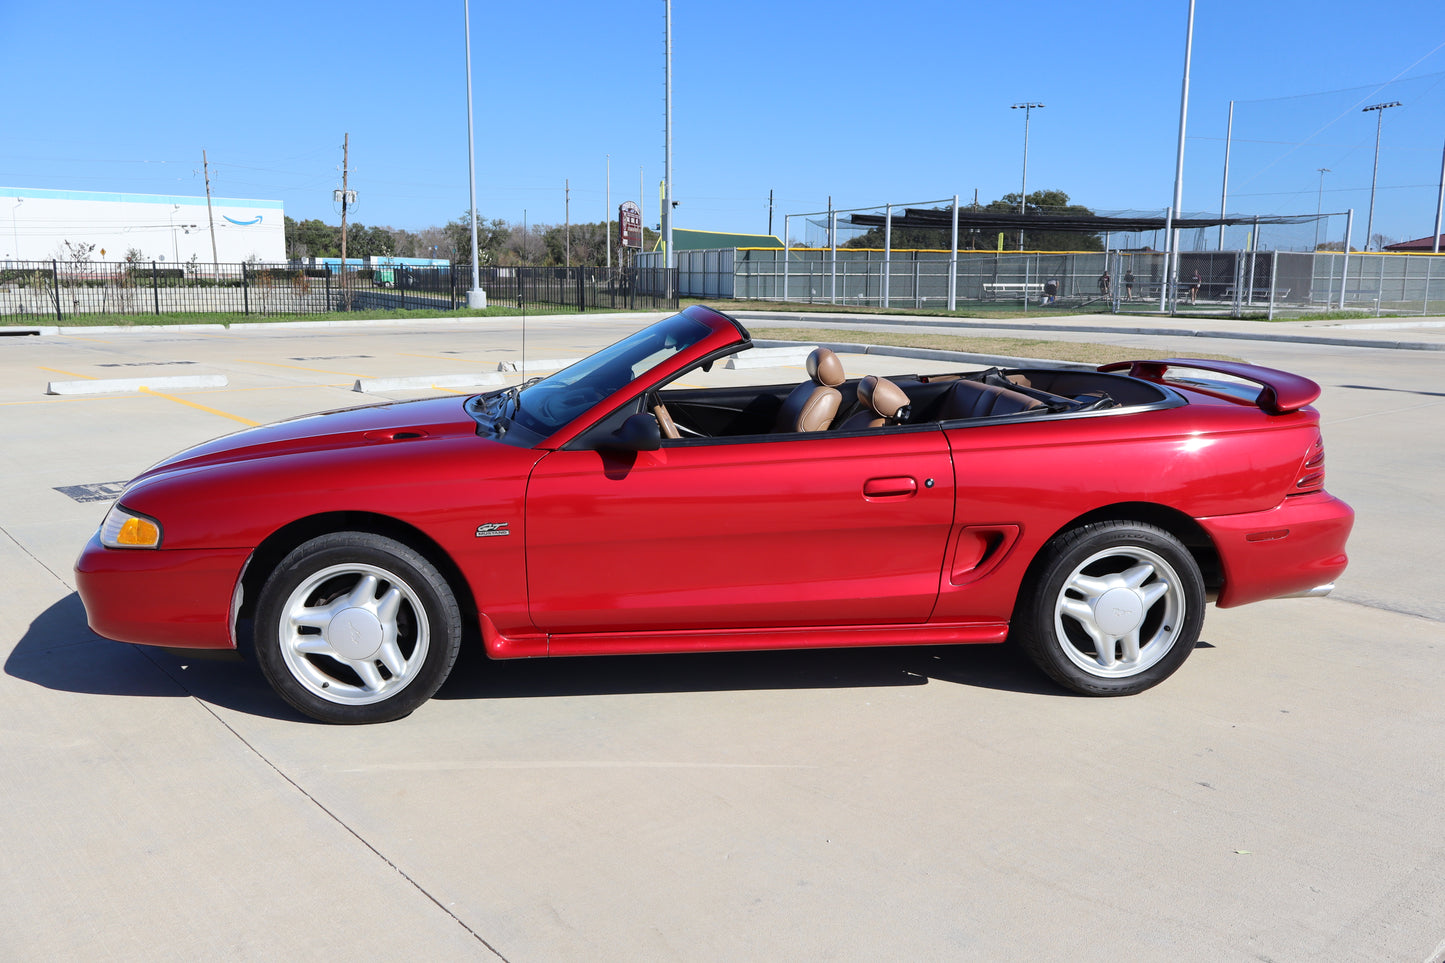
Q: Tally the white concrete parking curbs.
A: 5